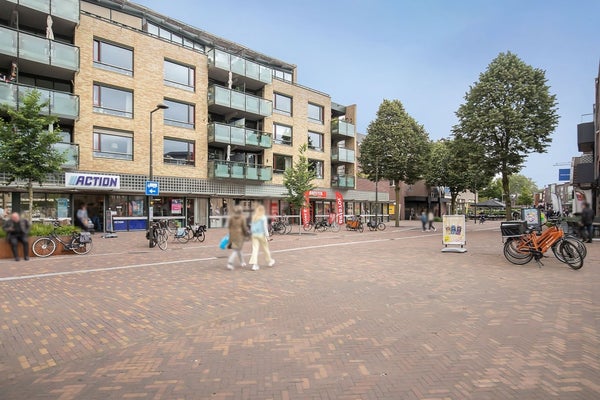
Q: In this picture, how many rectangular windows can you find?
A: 12